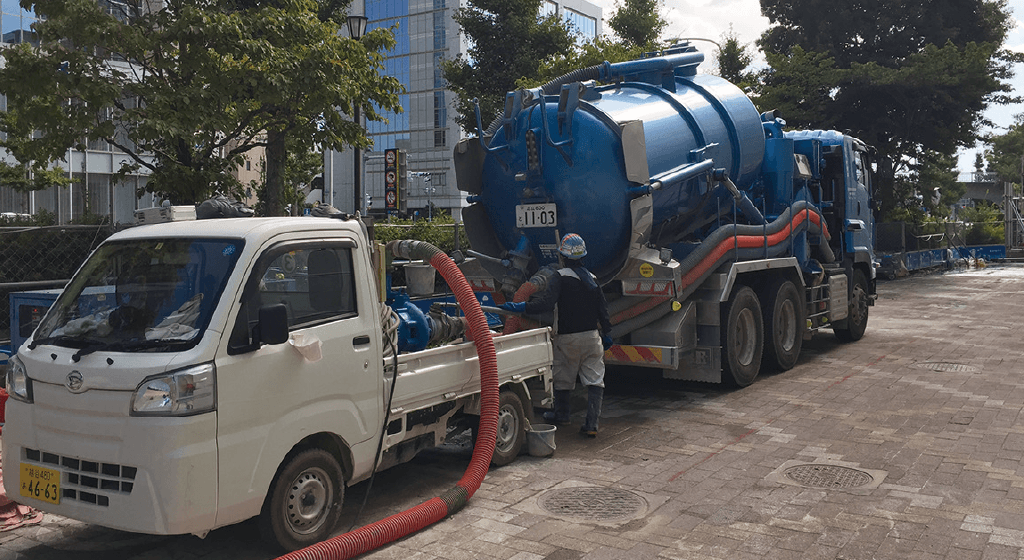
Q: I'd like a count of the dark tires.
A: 5